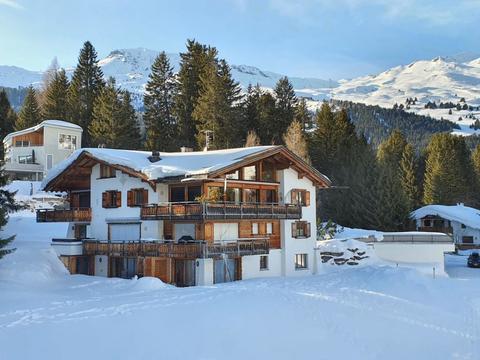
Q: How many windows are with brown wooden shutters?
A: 4